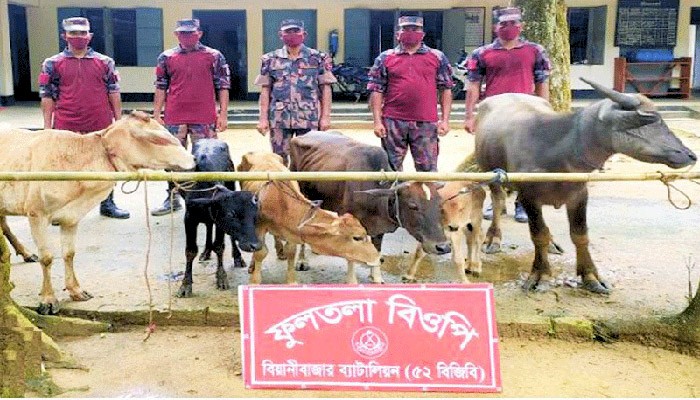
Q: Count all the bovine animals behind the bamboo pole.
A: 6